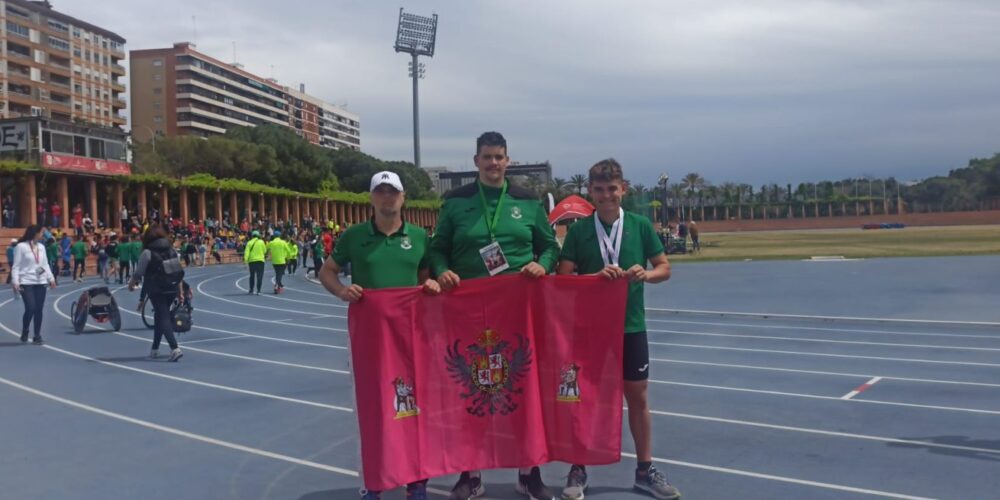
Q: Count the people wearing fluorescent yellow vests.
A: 3